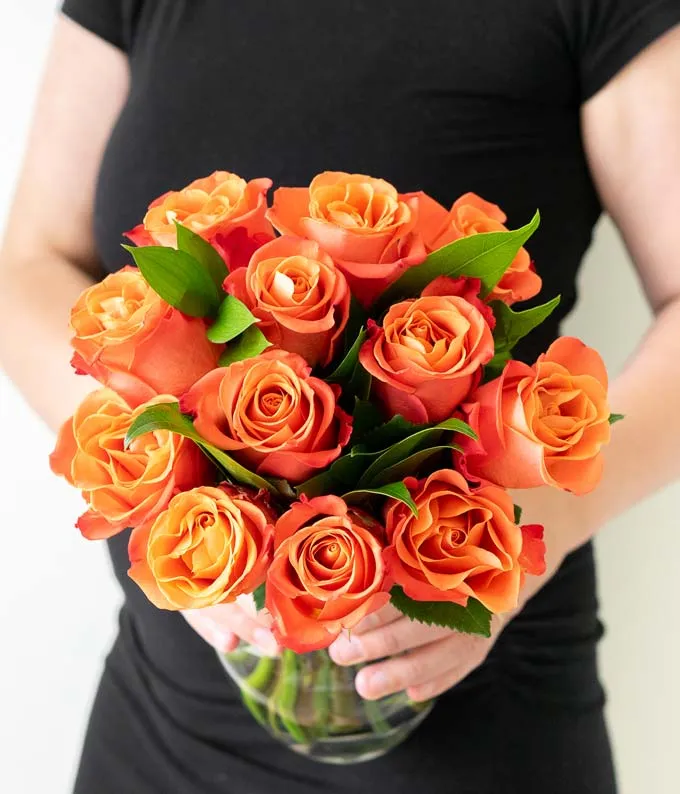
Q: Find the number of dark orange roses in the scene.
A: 12